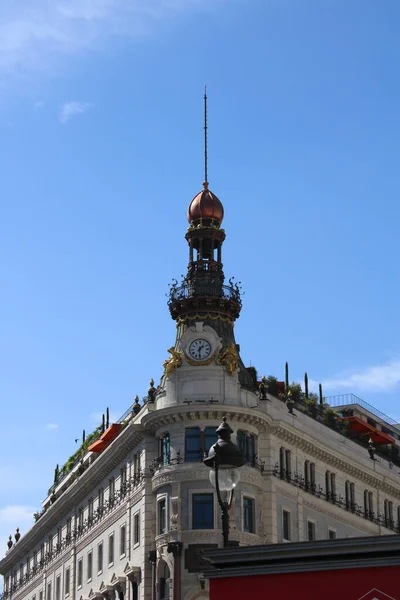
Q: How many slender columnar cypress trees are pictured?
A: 7